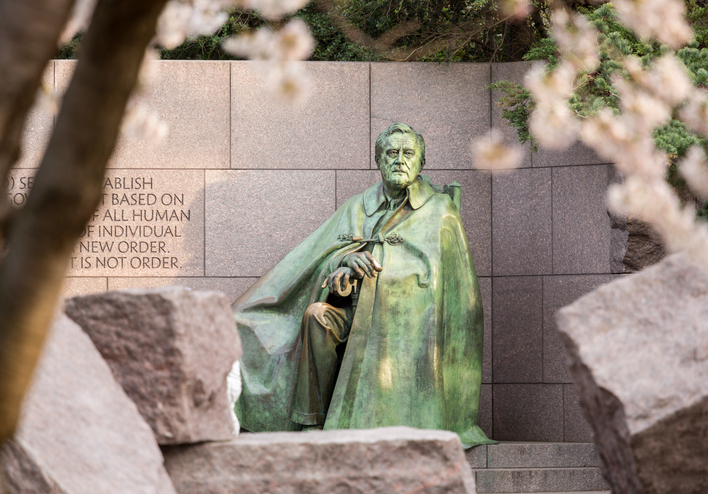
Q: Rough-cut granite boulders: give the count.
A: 4